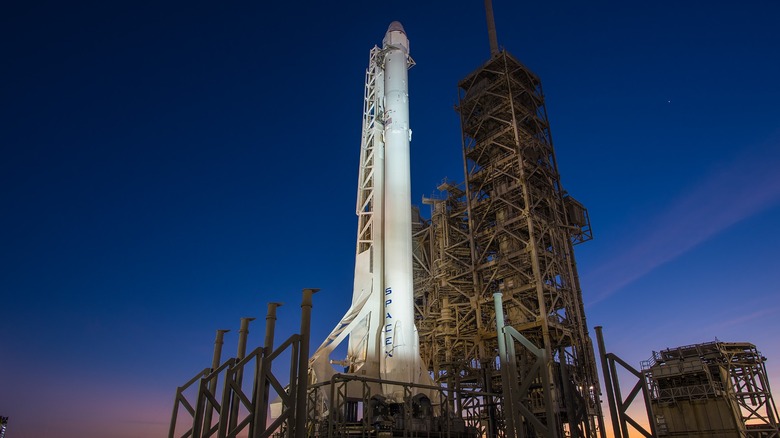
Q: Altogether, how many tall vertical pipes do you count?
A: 6